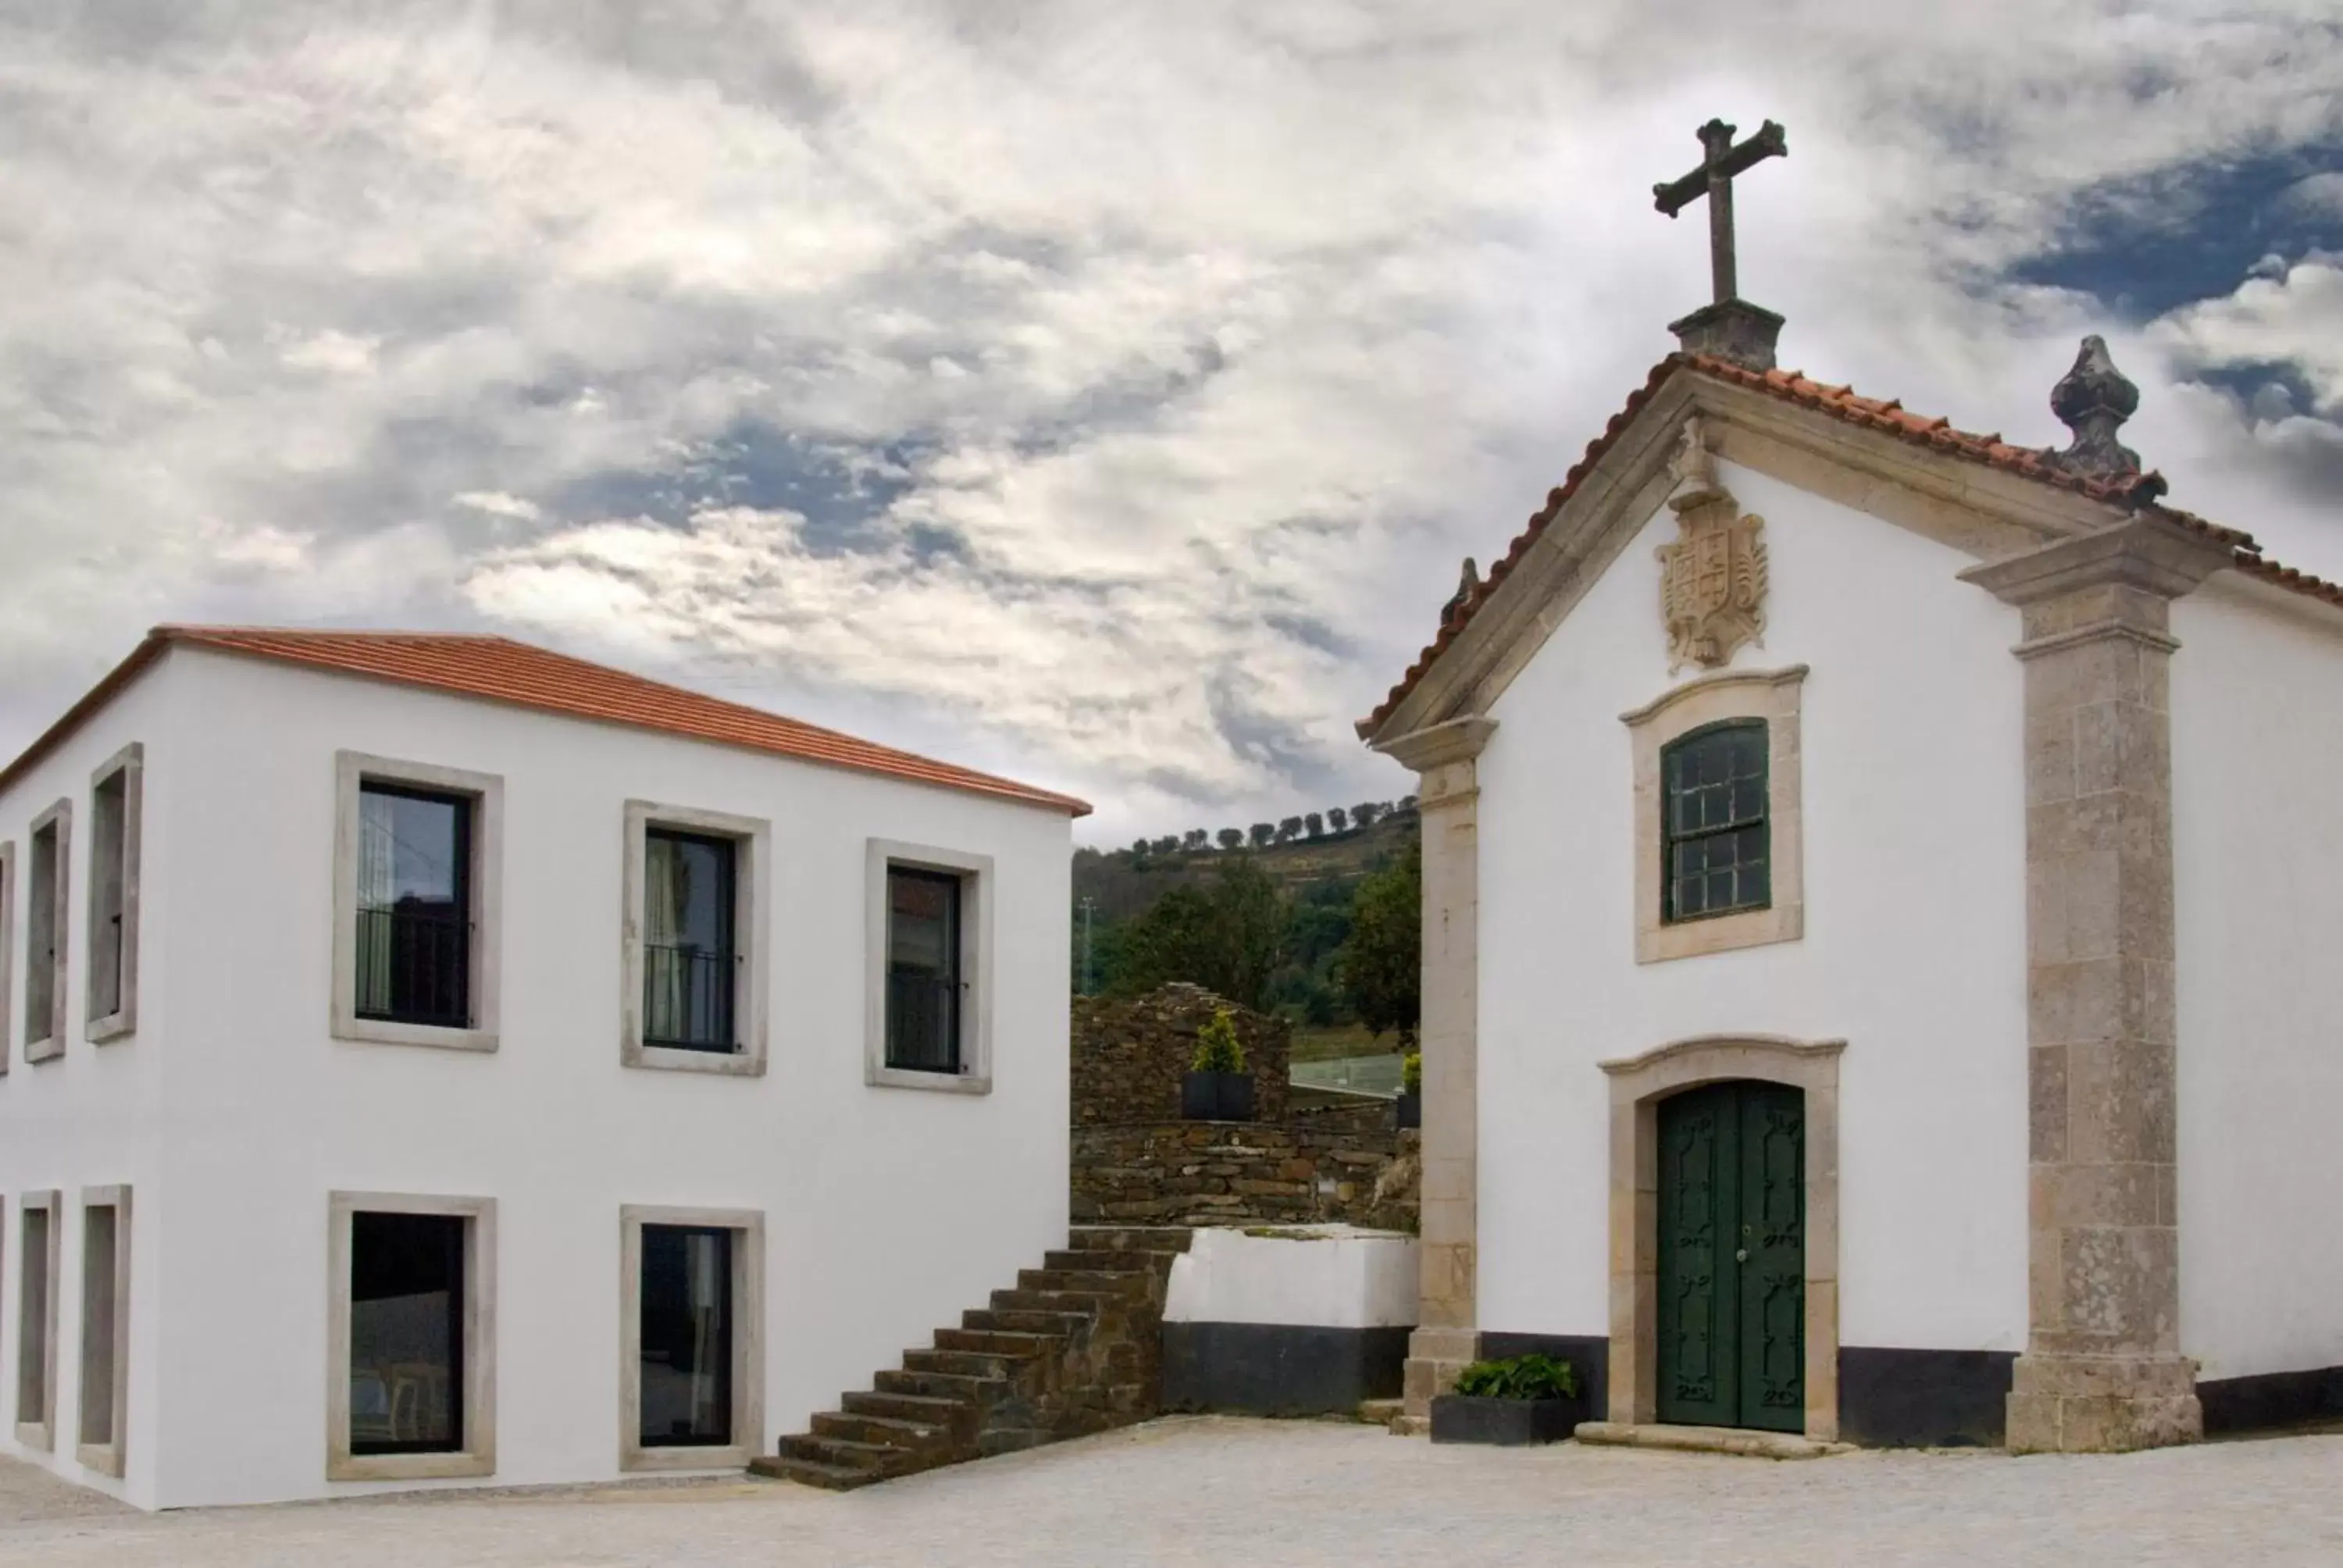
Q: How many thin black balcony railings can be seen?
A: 3